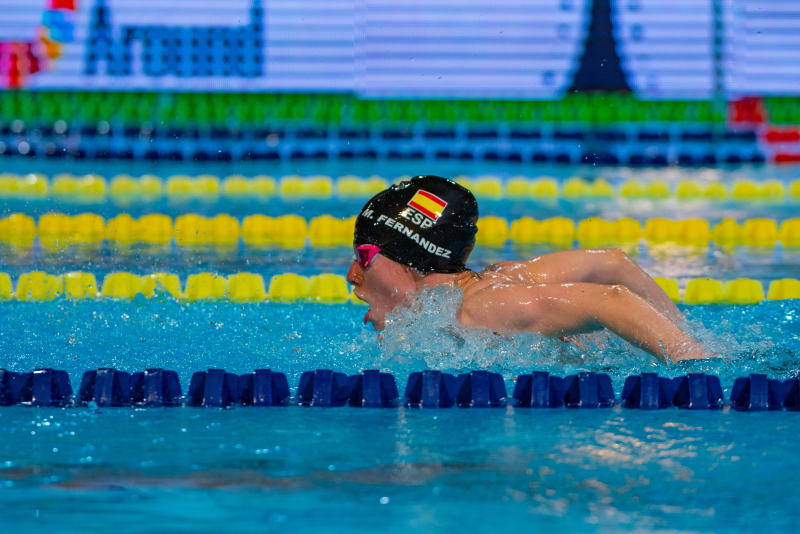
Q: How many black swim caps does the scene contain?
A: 1